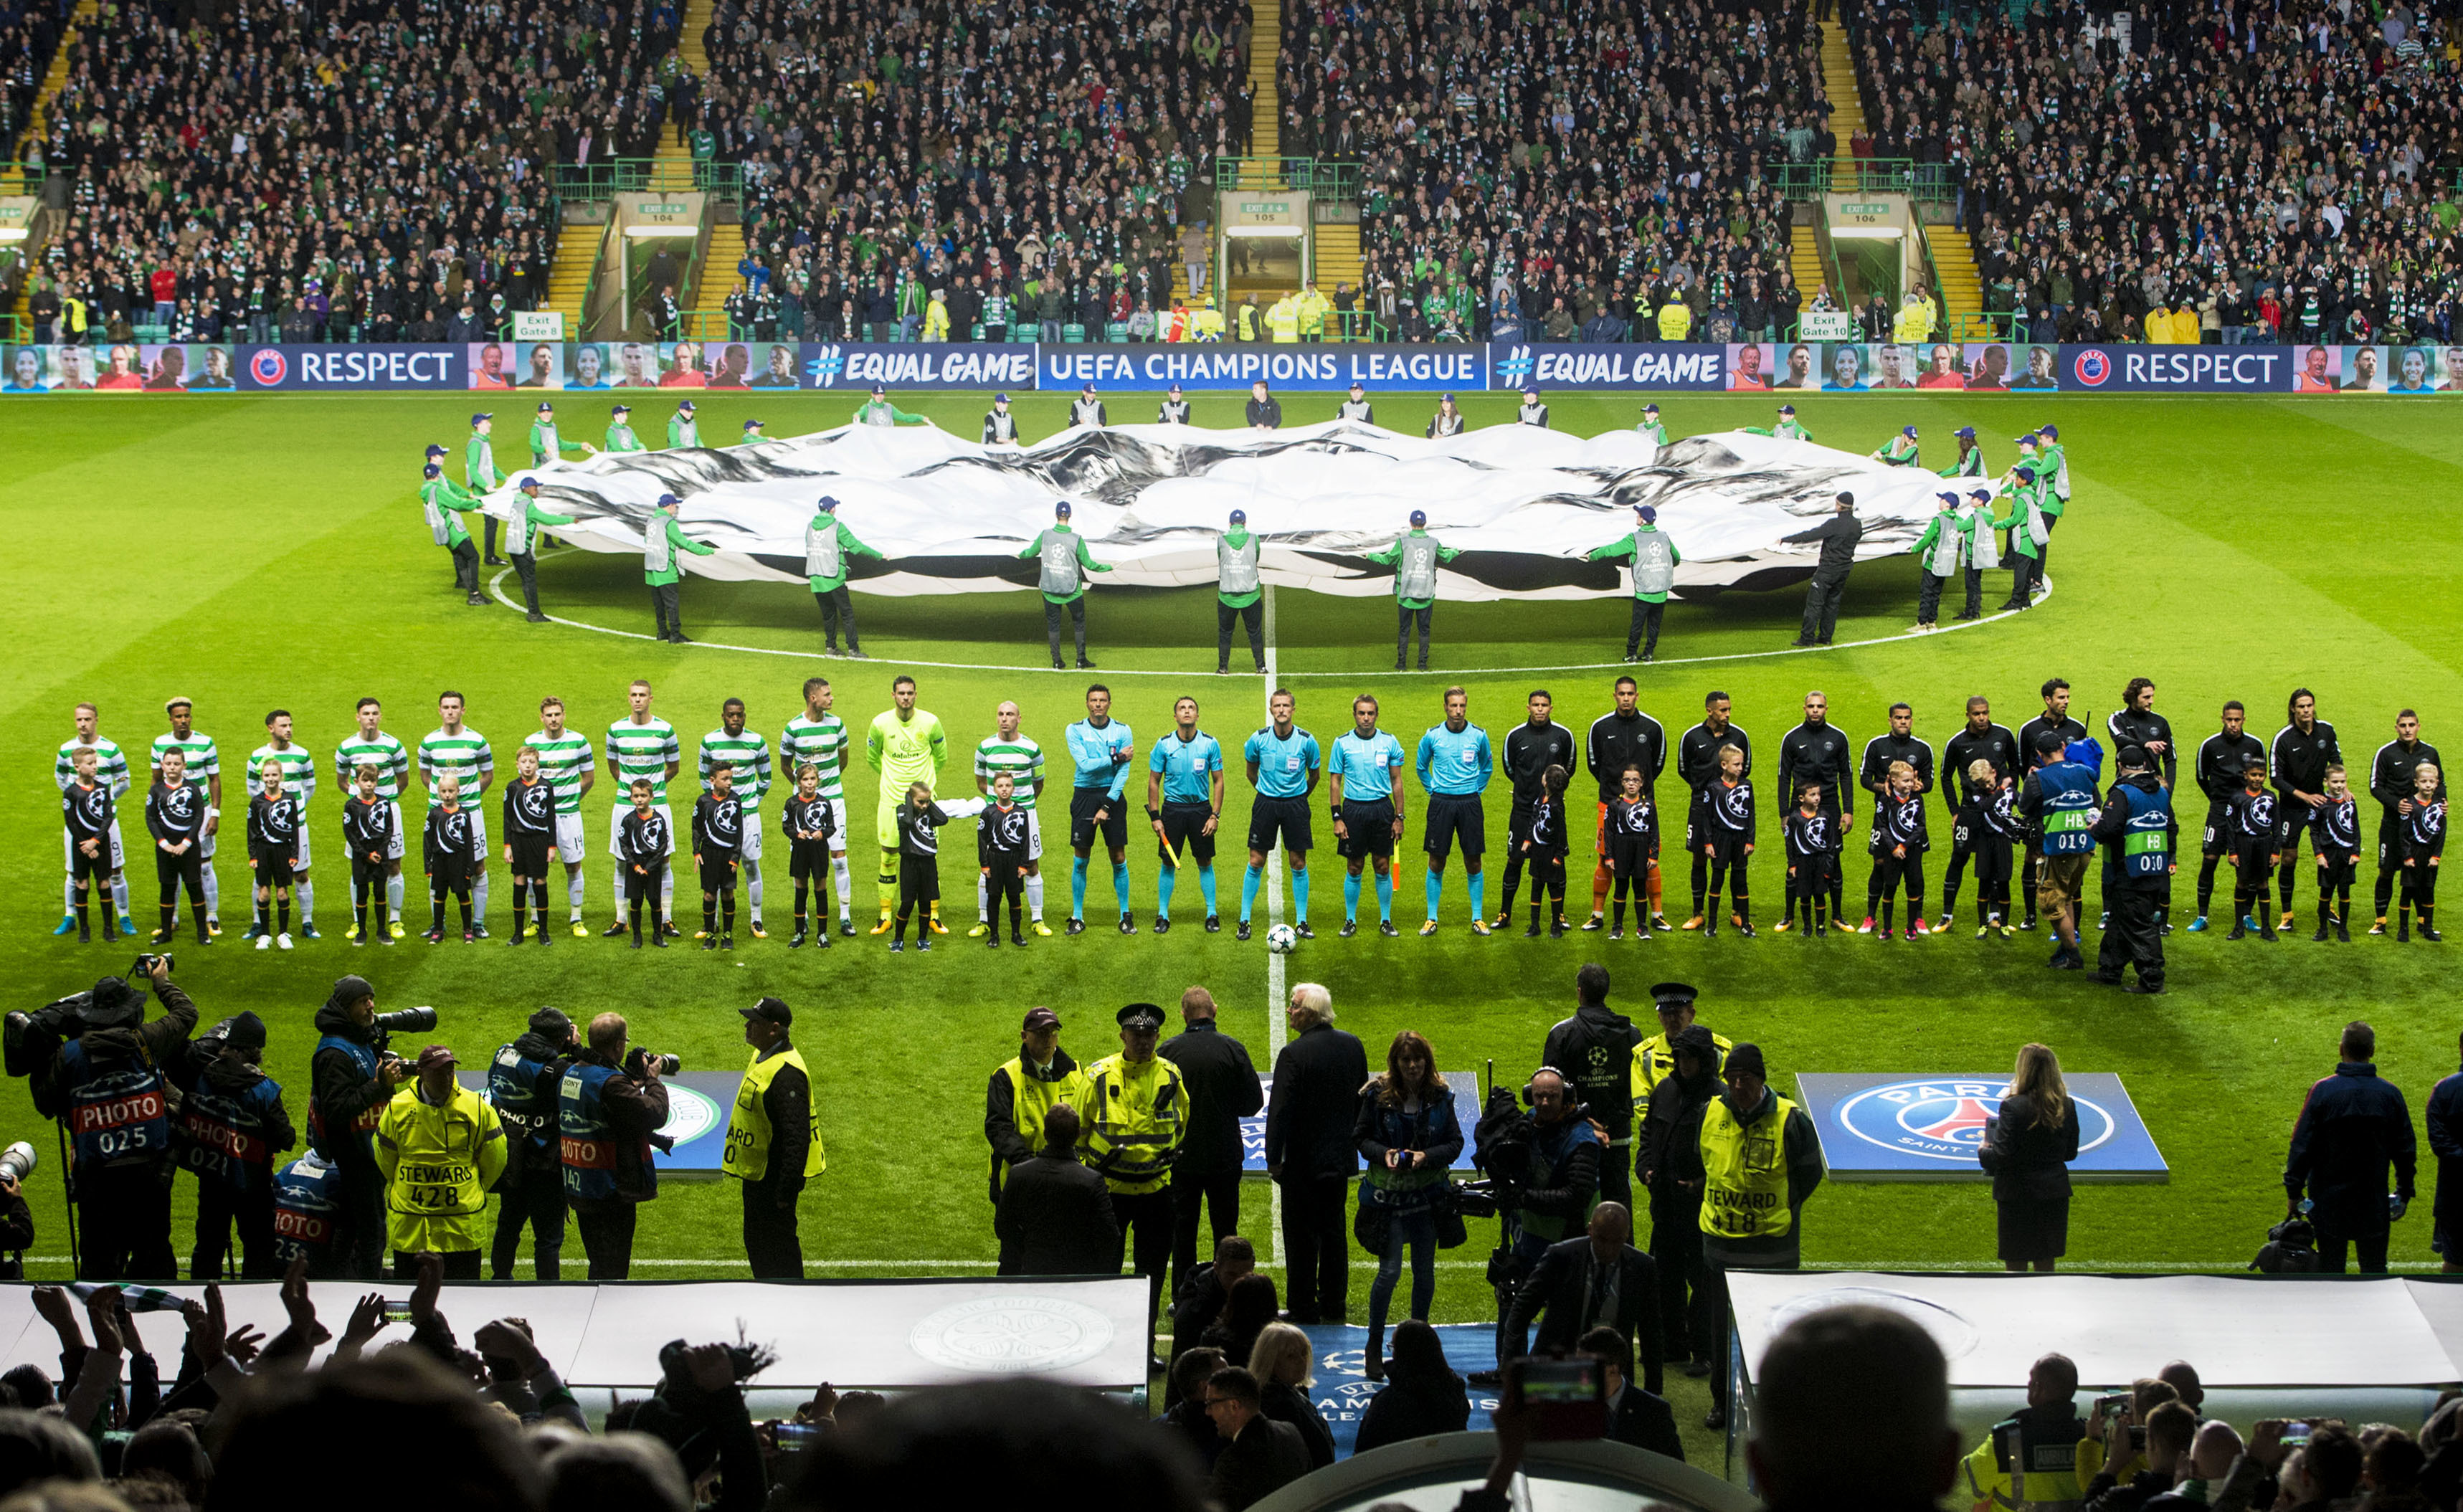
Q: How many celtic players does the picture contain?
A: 11